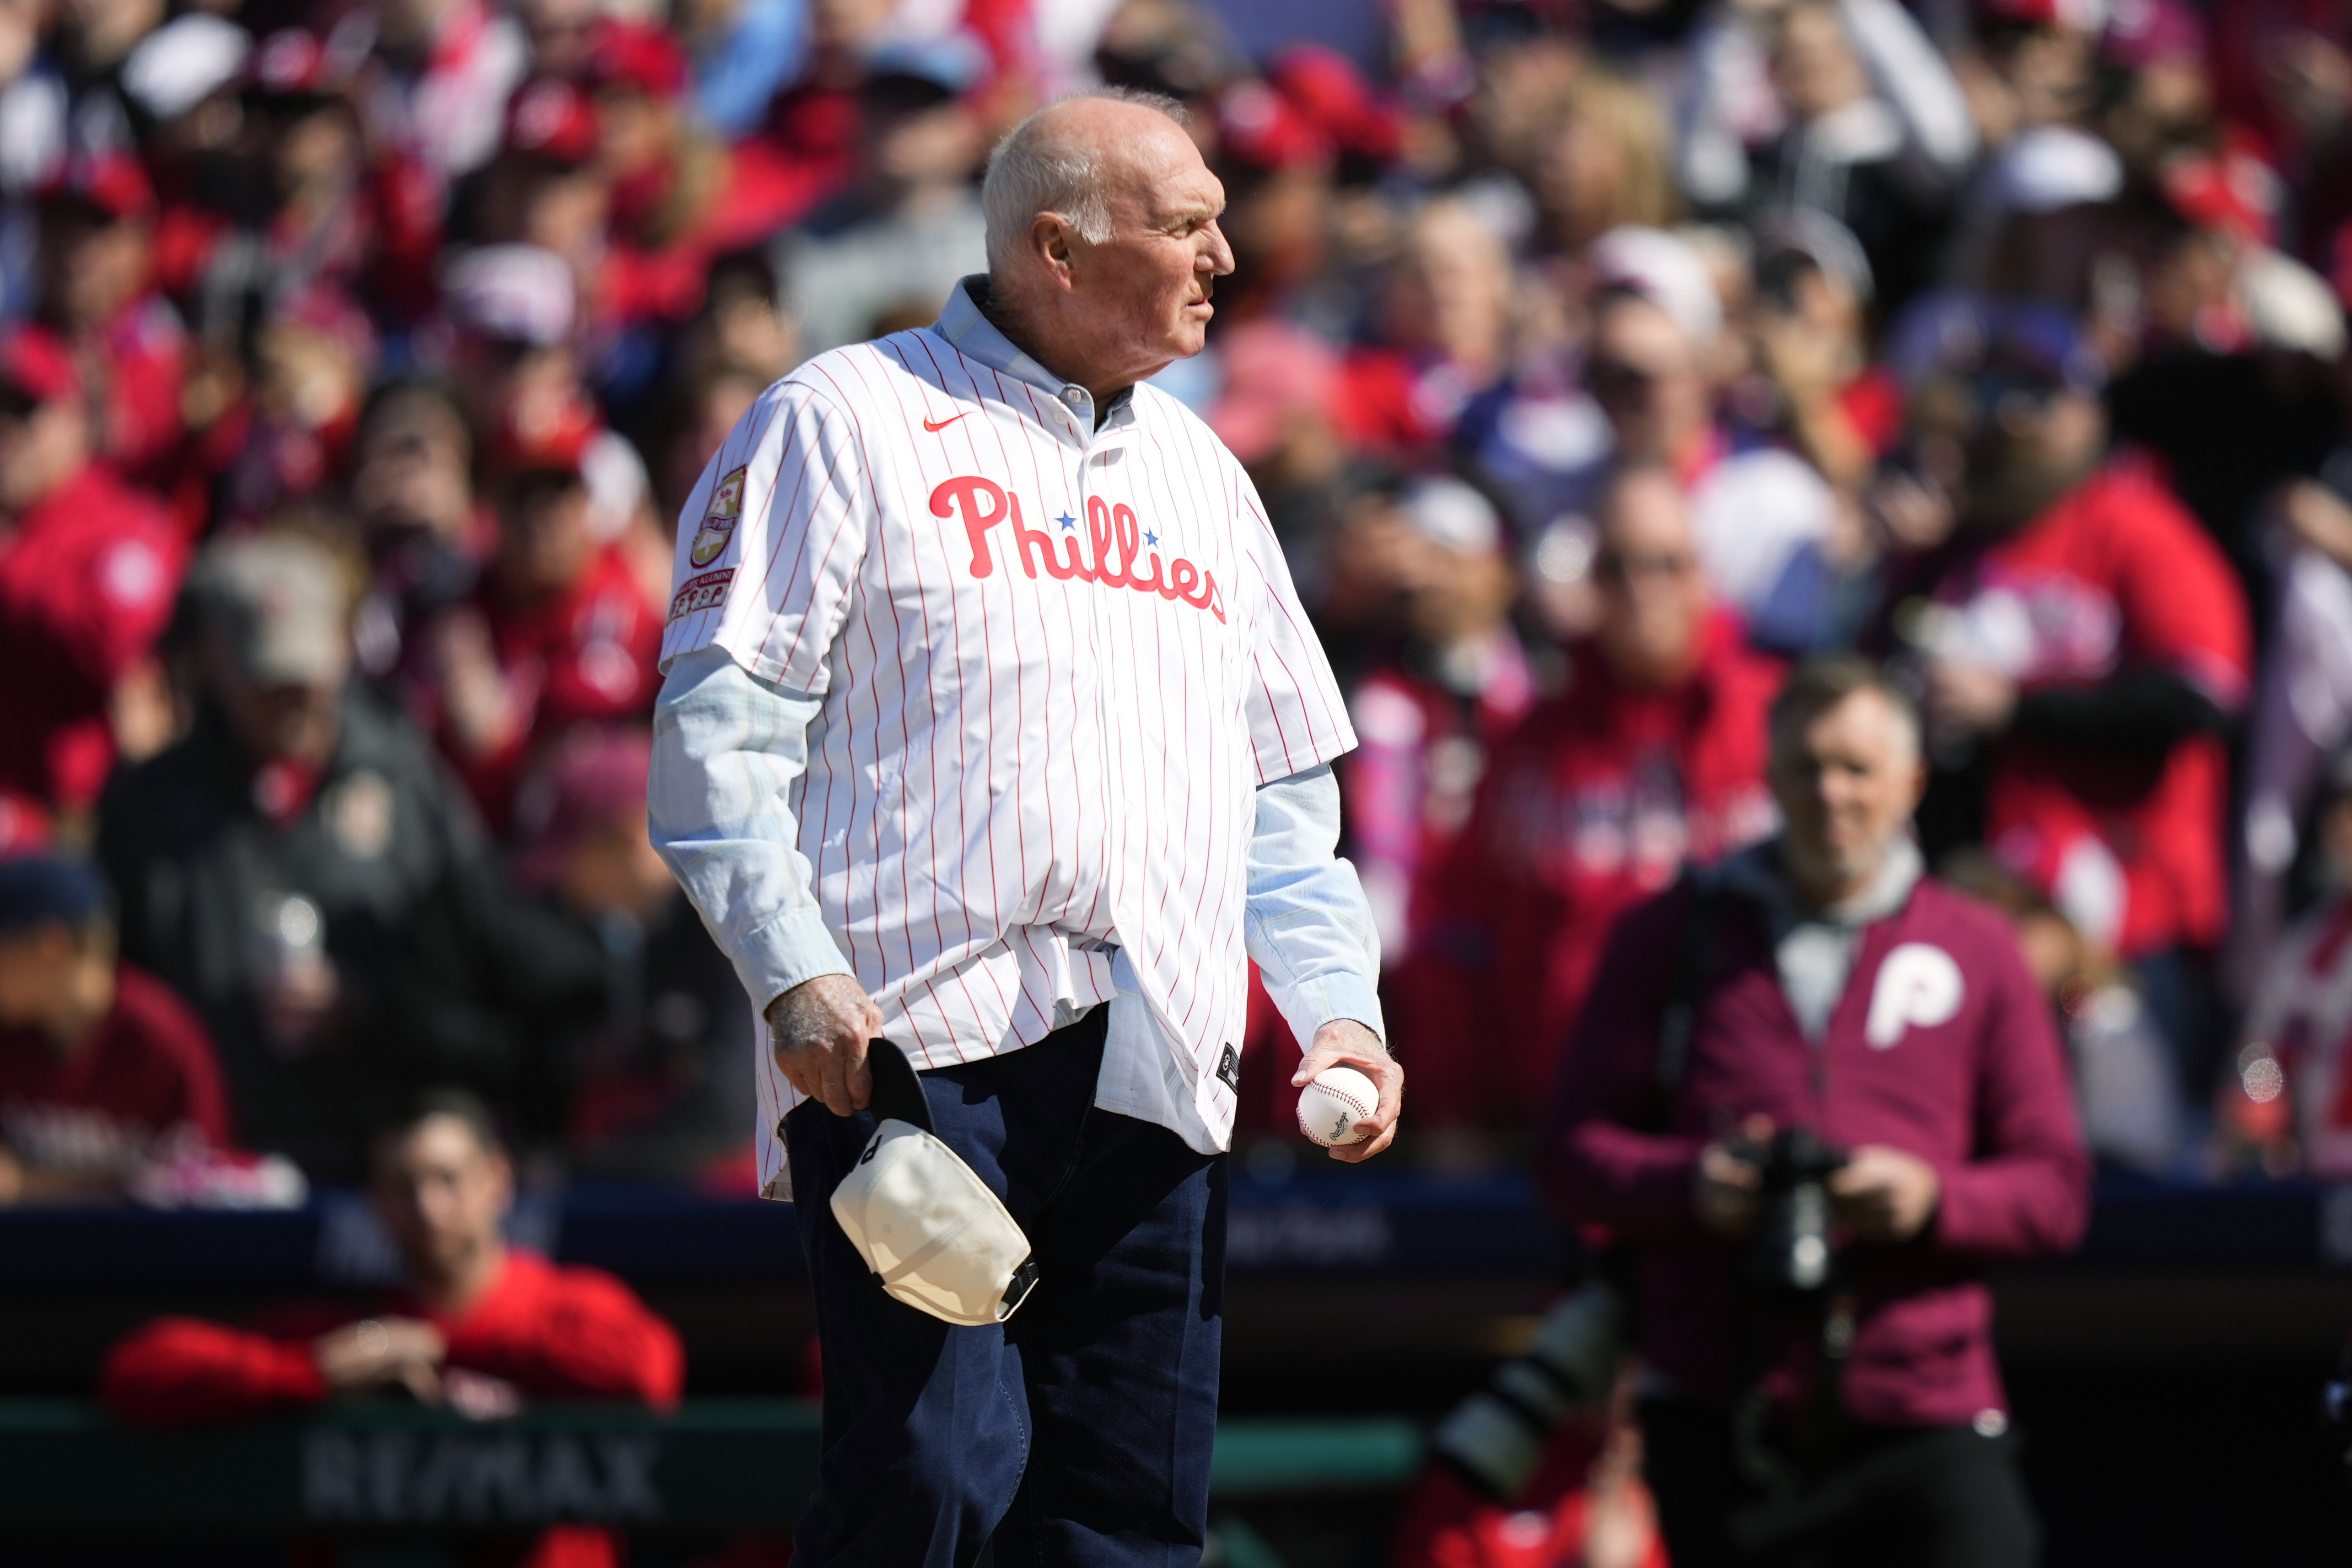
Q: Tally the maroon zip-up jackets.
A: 1